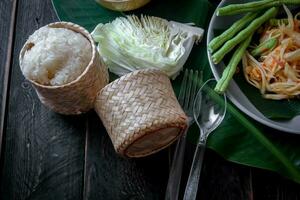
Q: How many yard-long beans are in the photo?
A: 4